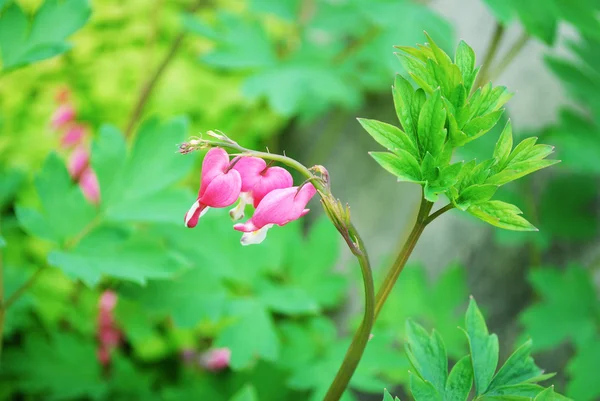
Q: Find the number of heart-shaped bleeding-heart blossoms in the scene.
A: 3